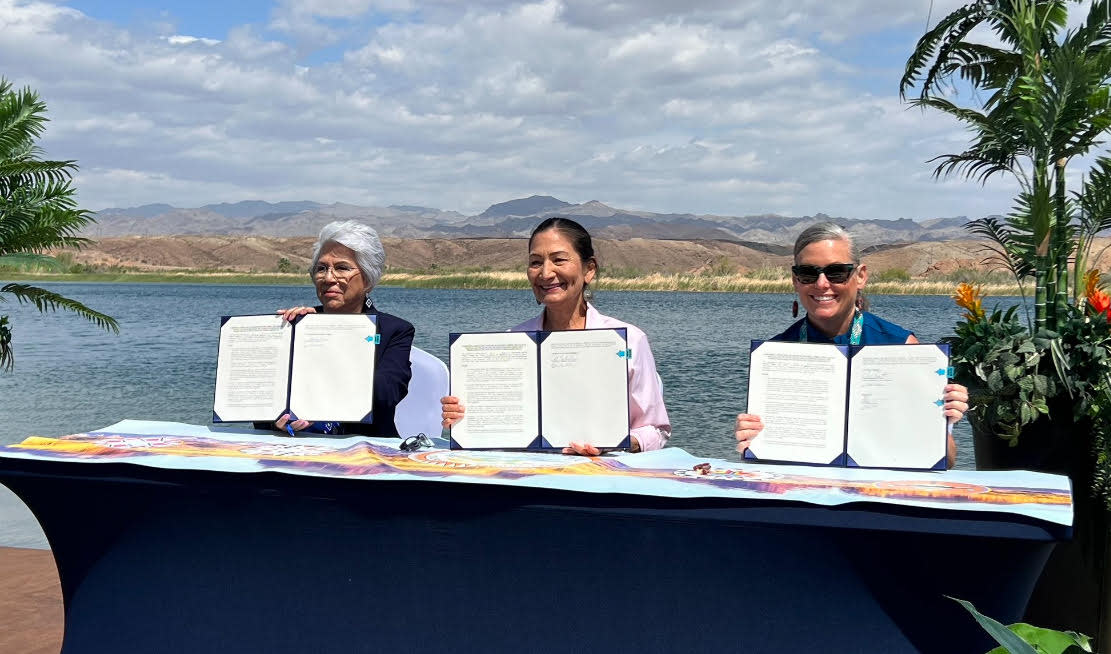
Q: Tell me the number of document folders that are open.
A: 3